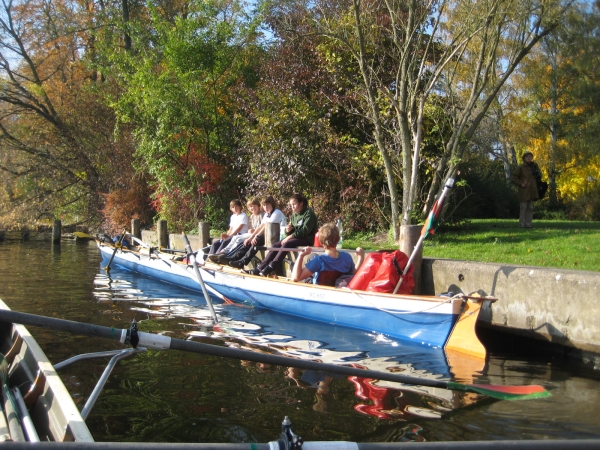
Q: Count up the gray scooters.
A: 0